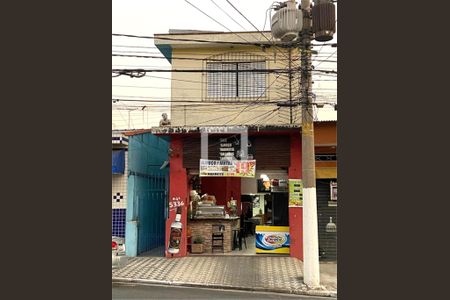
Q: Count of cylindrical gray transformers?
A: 2